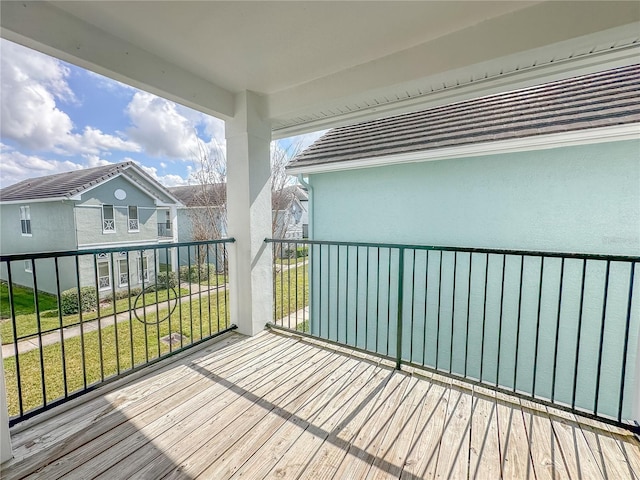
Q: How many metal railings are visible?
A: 2